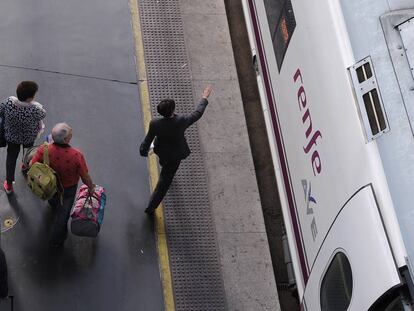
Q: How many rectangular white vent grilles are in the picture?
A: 1